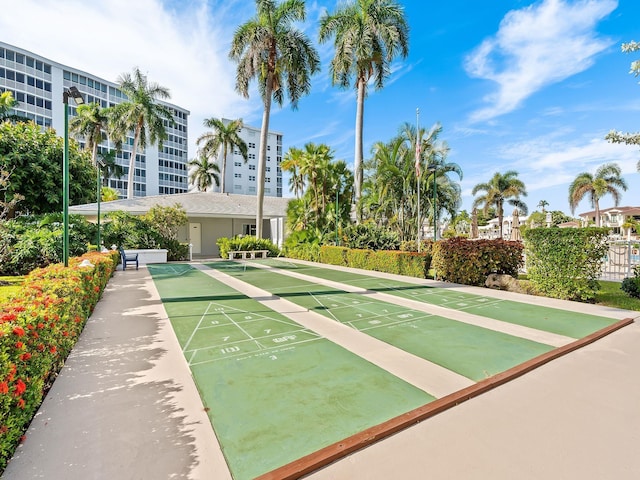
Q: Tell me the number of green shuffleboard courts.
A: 3